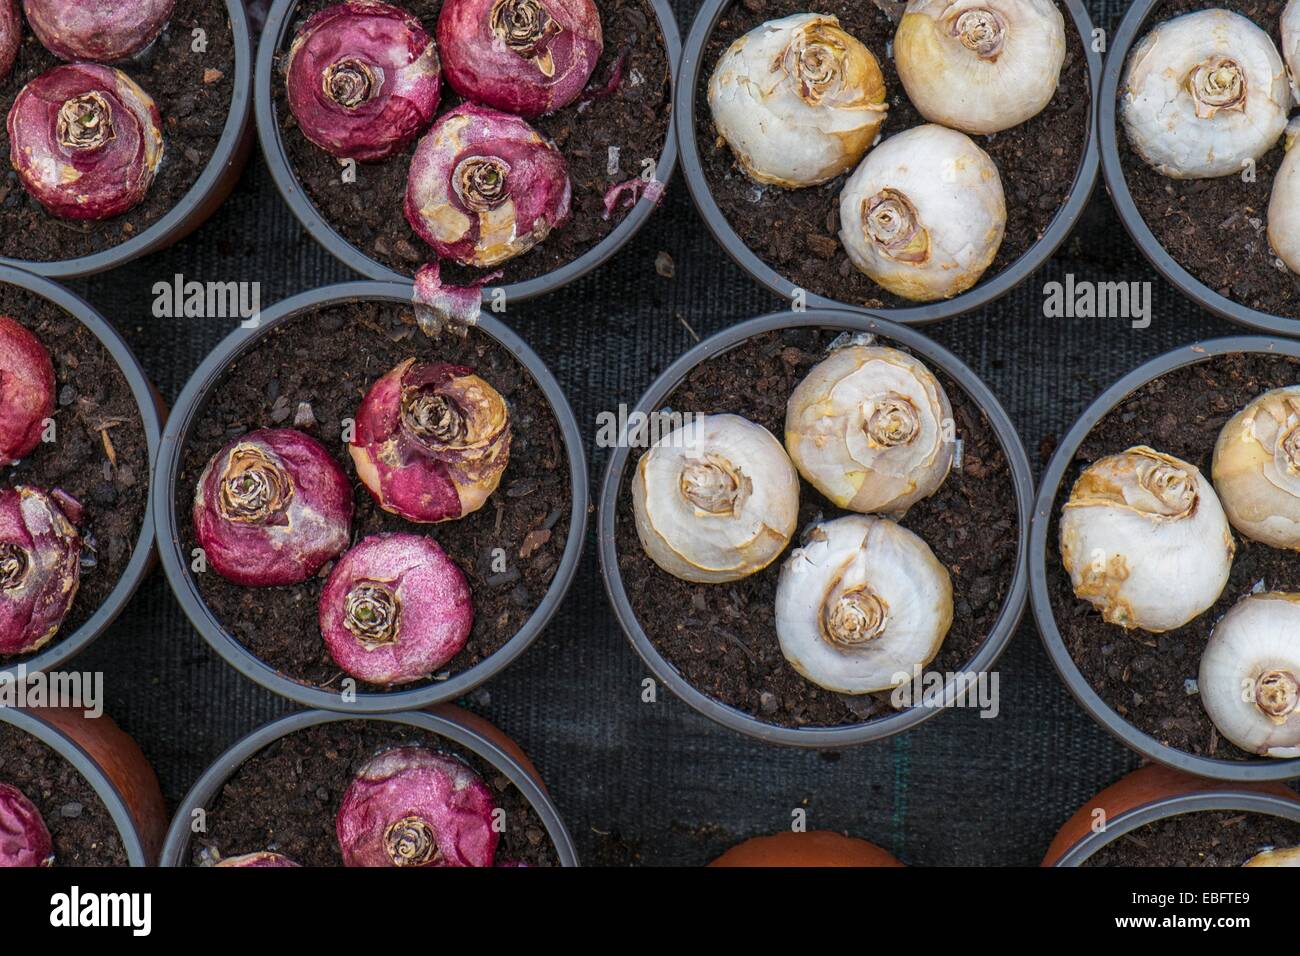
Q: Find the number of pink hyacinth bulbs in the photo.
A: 14